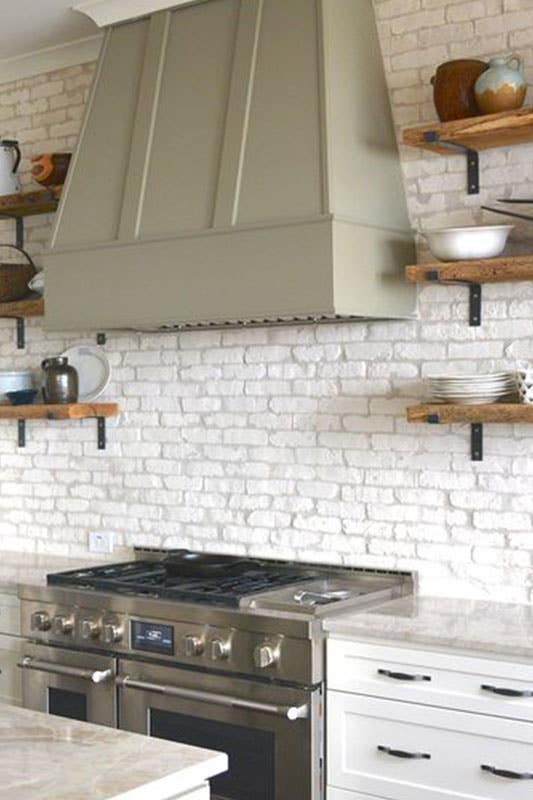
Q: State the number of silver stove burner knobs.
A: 7